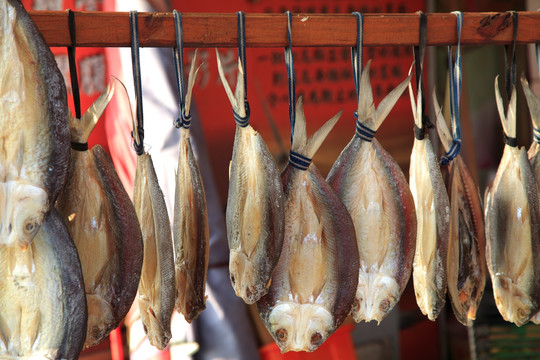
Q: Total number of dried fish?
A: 12